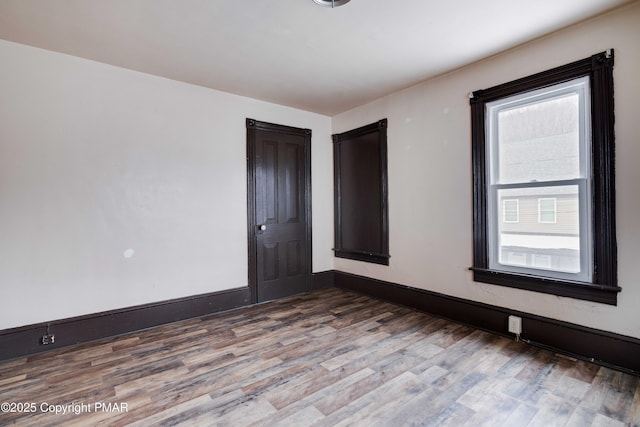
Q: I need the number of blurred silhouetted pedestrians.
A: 0